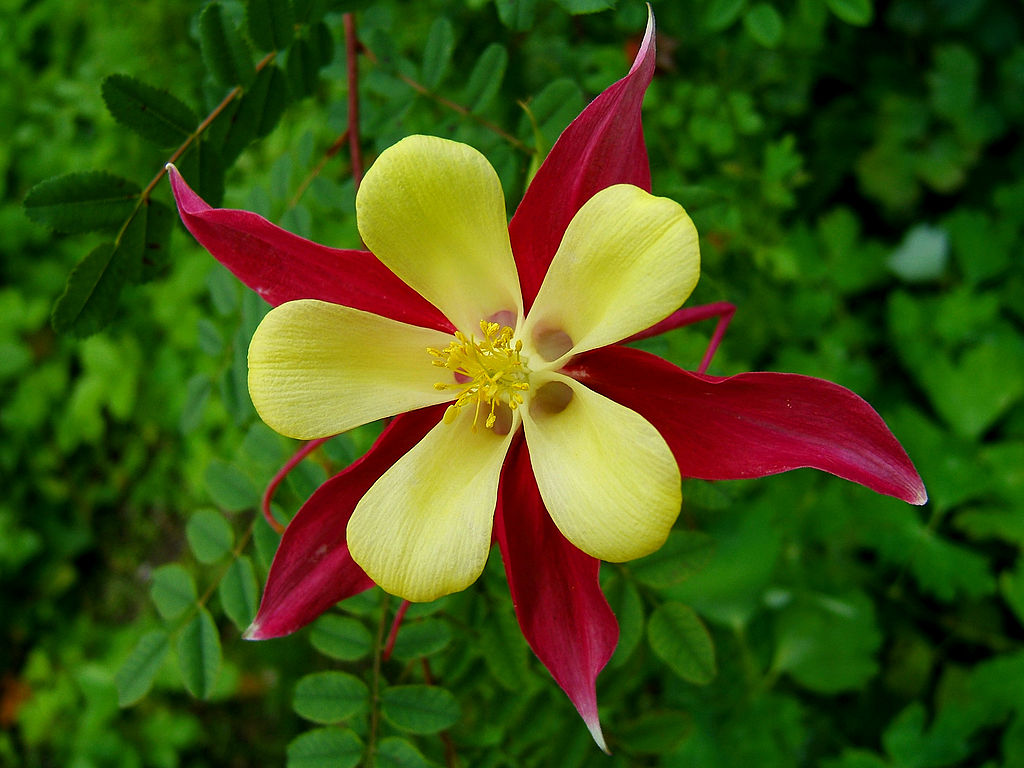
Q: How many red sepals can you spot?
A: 5